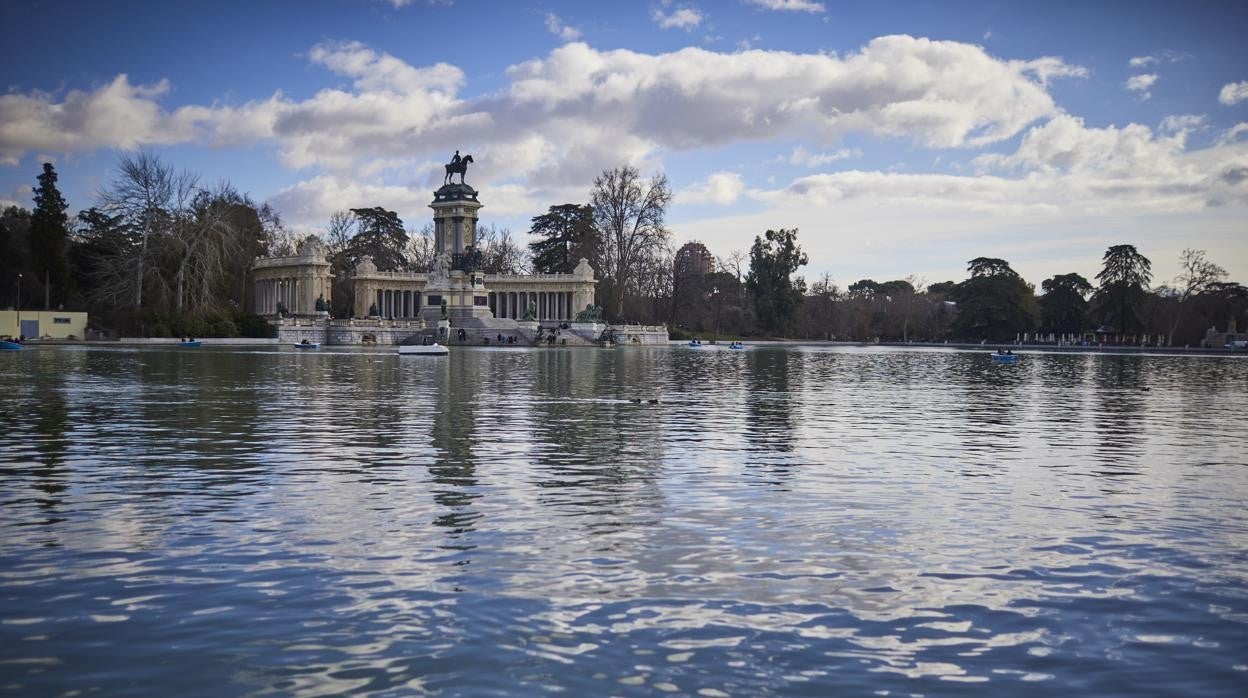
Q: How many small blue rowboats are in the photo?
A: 6